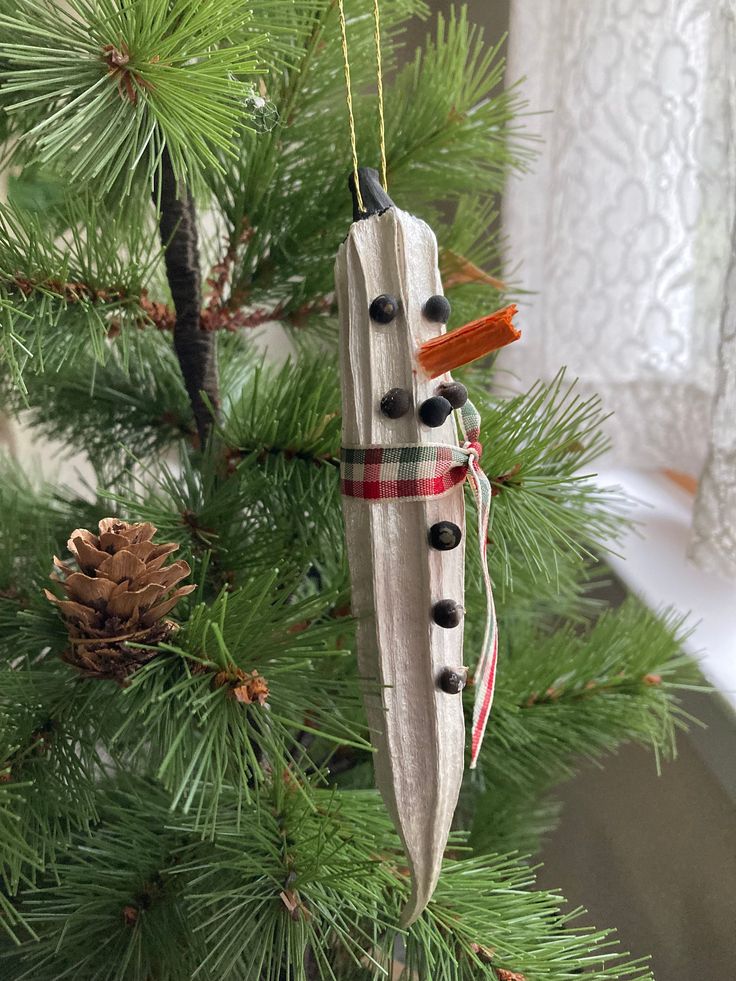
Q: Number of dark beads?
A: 8